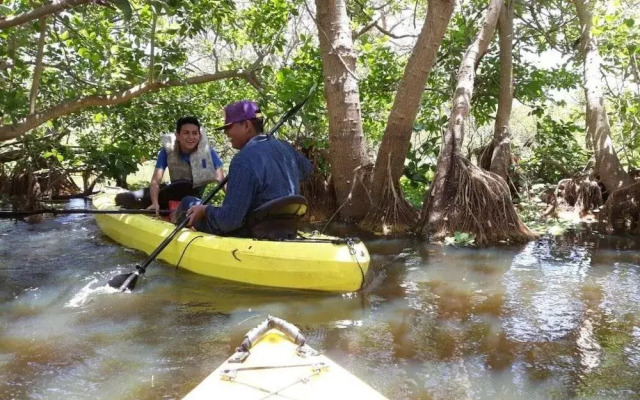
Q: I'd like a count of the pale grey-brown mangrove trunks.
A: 5